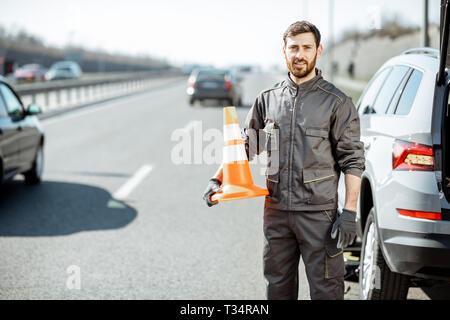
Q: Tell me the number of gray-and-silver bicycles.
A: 0